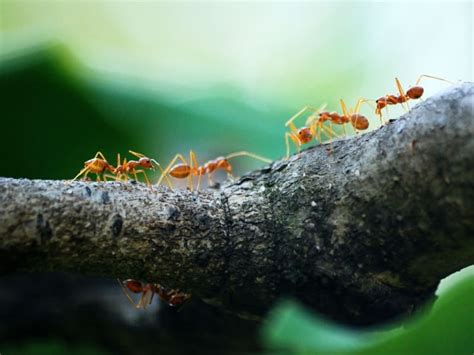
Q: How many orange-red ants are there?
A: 6